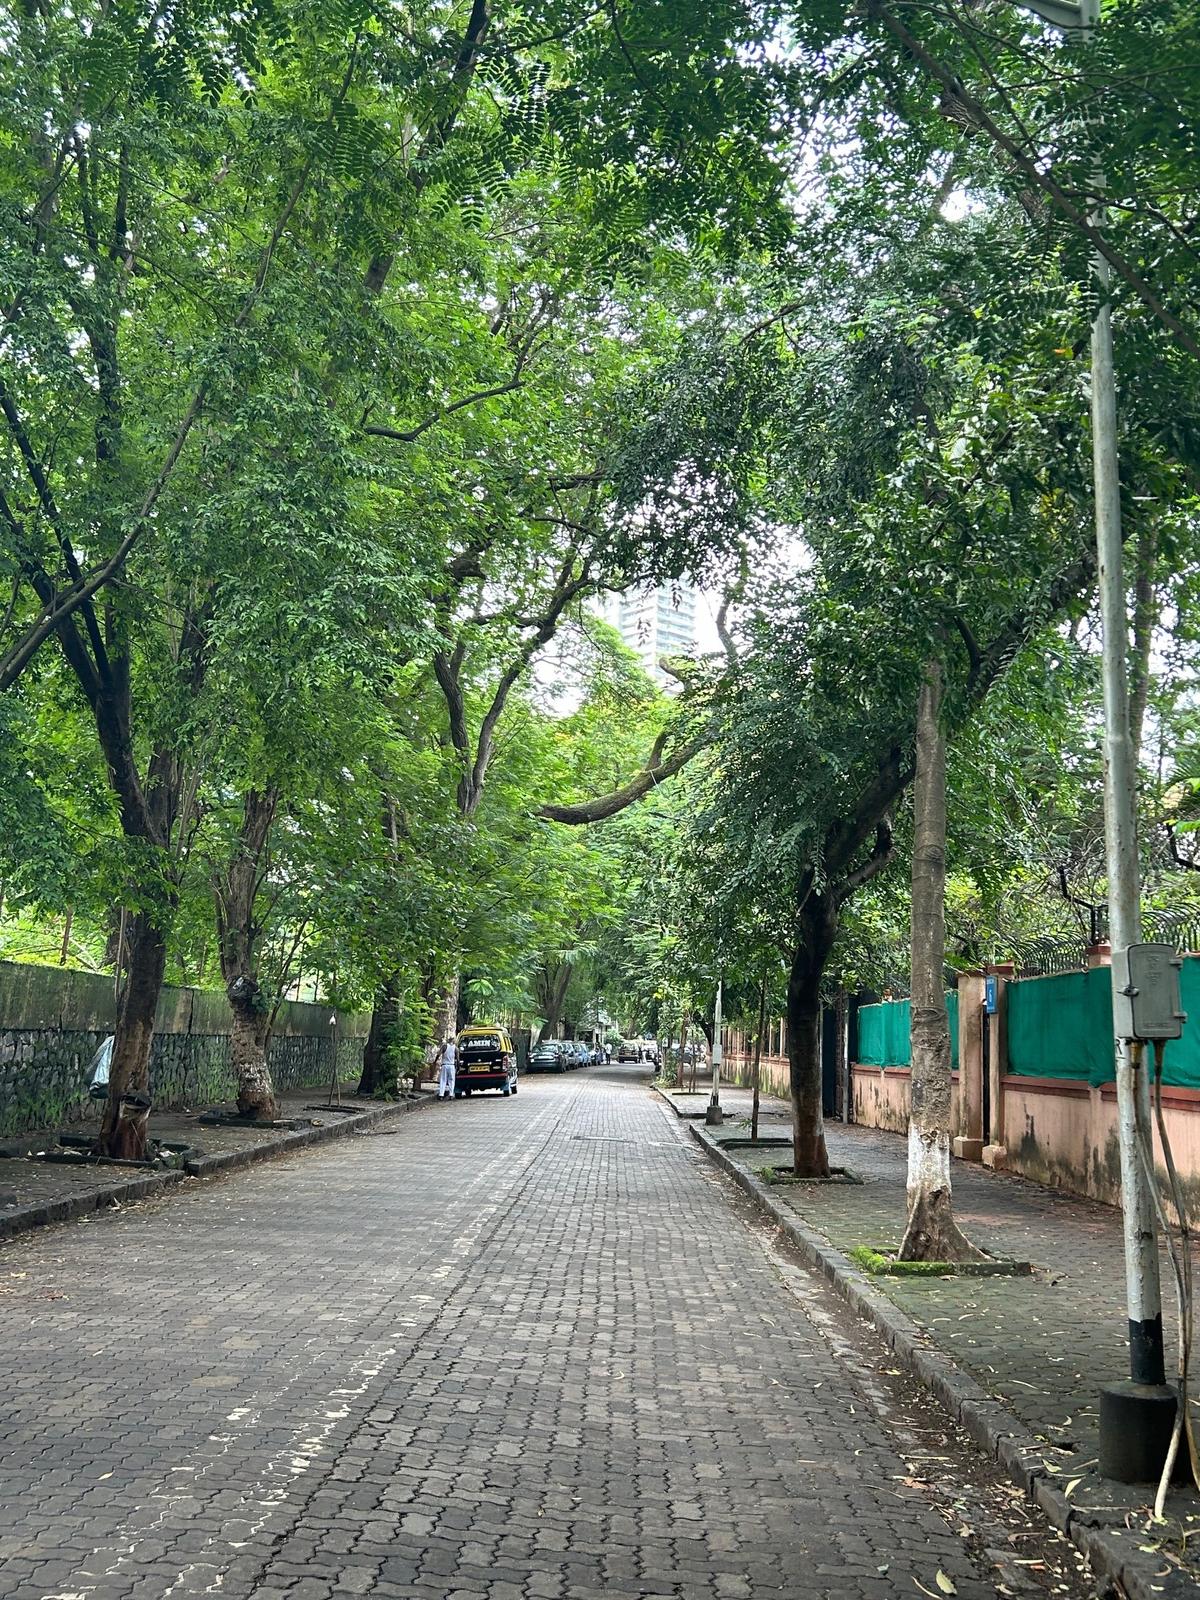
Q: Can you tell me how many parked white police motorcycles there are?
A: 0